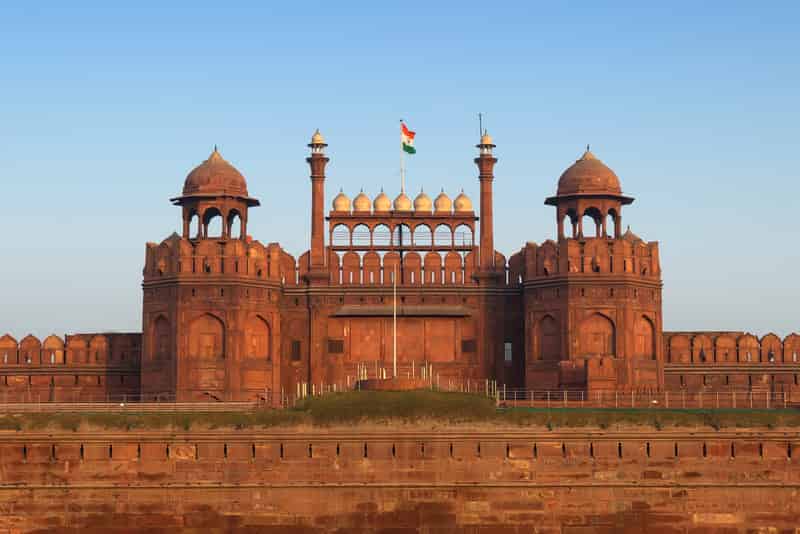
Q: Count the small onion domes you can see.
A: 7